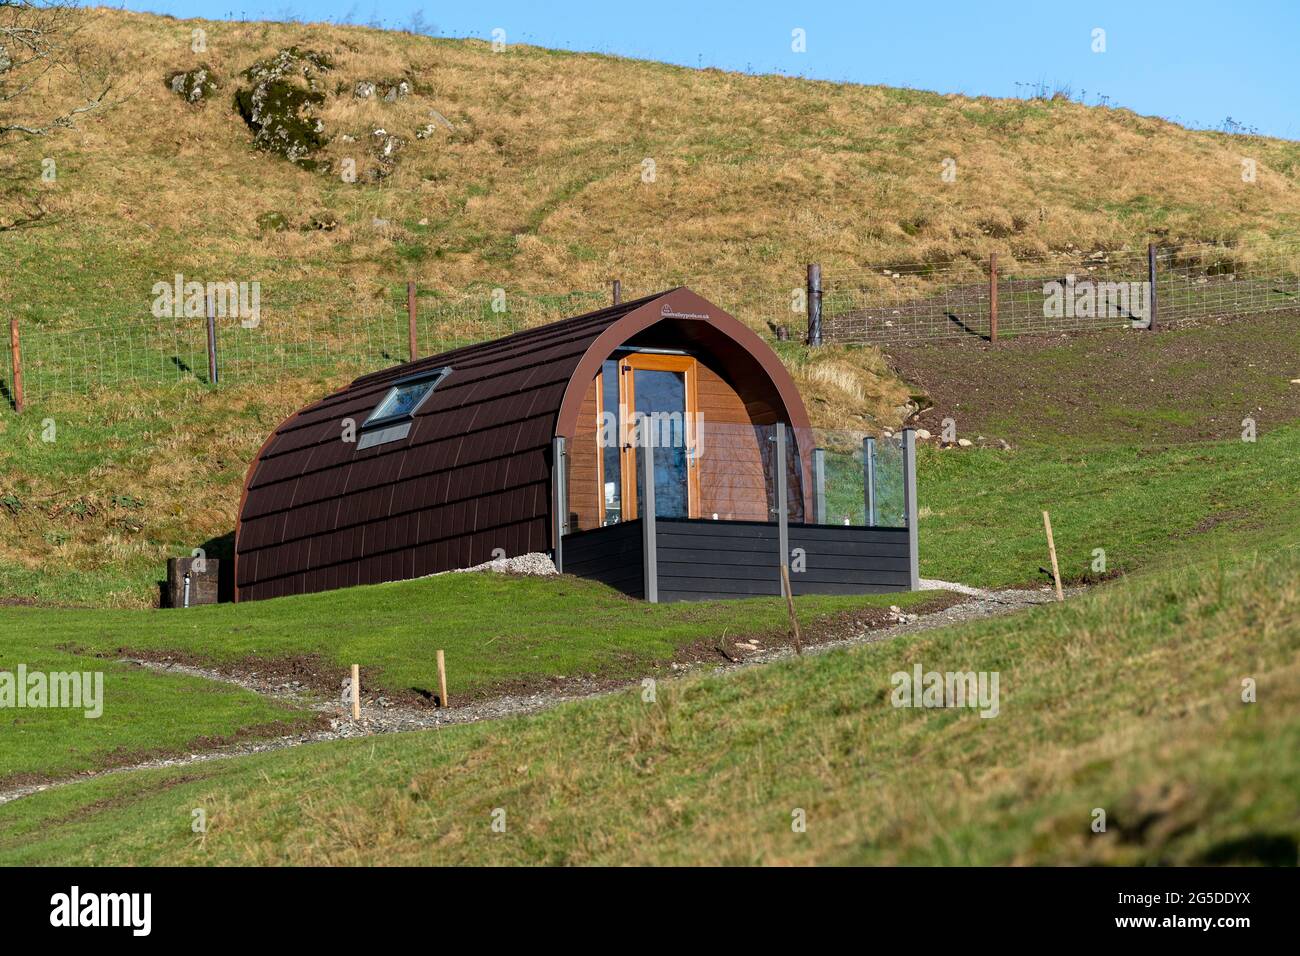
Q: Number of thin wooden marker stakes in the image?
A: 4